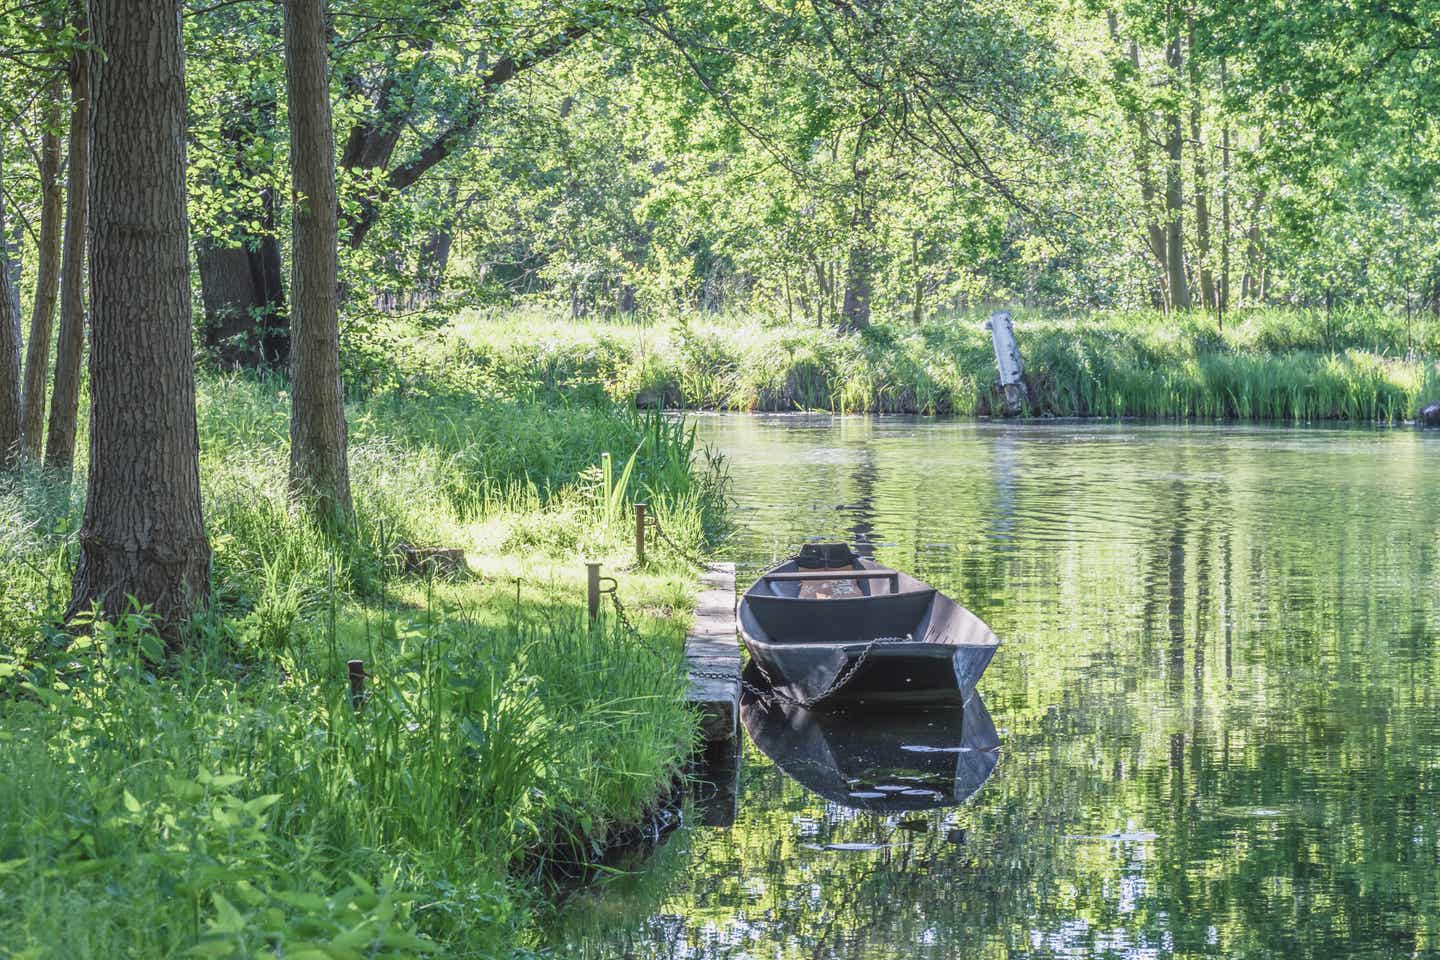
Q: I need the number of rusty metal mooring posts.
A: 3